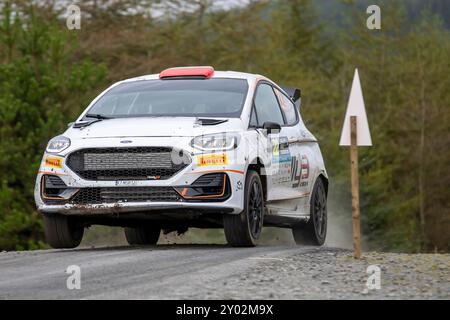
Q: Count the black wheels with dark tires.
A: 4